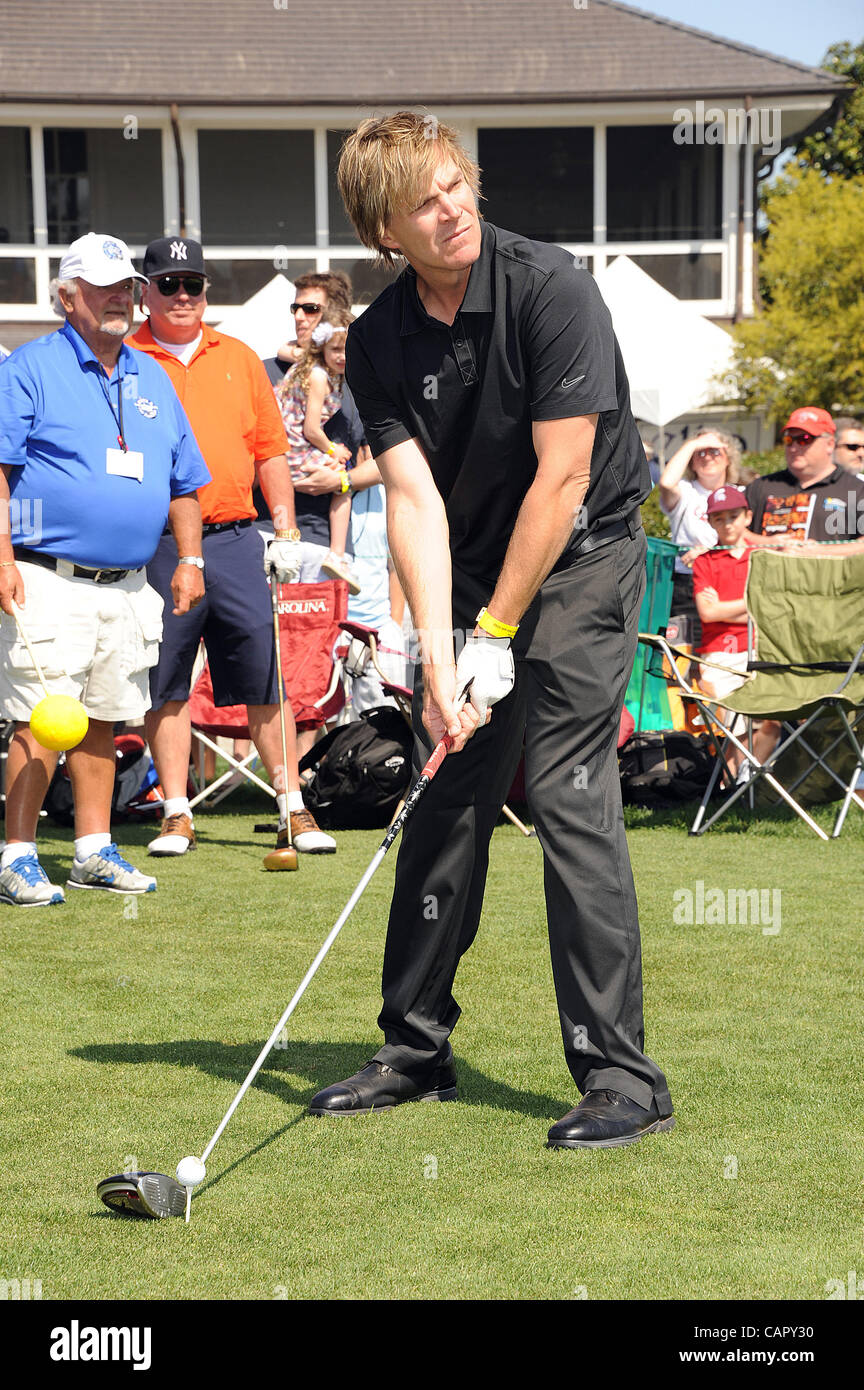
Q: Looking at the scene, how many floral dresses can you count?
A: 1